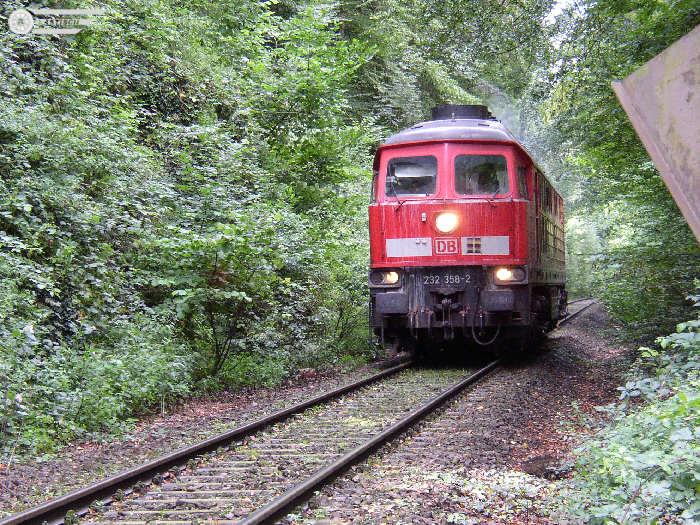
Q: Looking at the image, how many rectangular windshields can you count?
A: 2